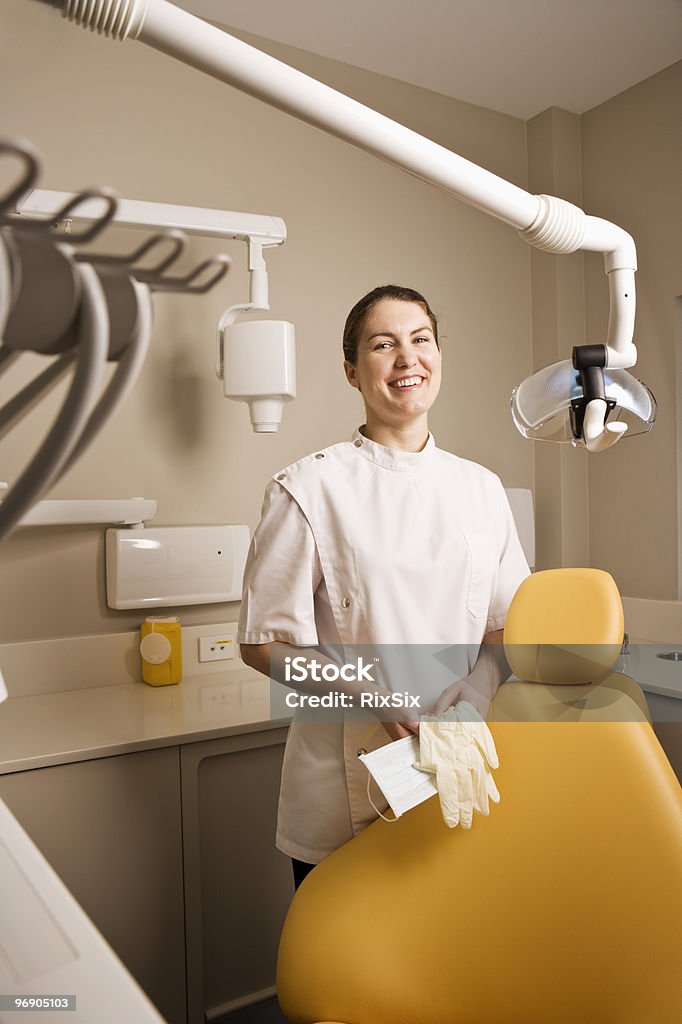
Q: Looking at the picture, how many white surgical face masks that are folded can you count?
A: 1